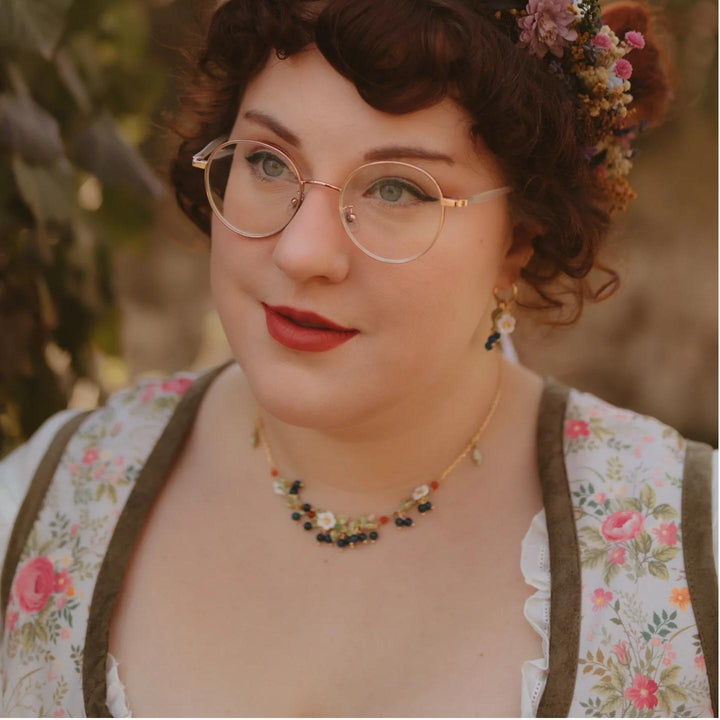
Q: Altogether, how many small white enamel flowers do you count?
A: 4